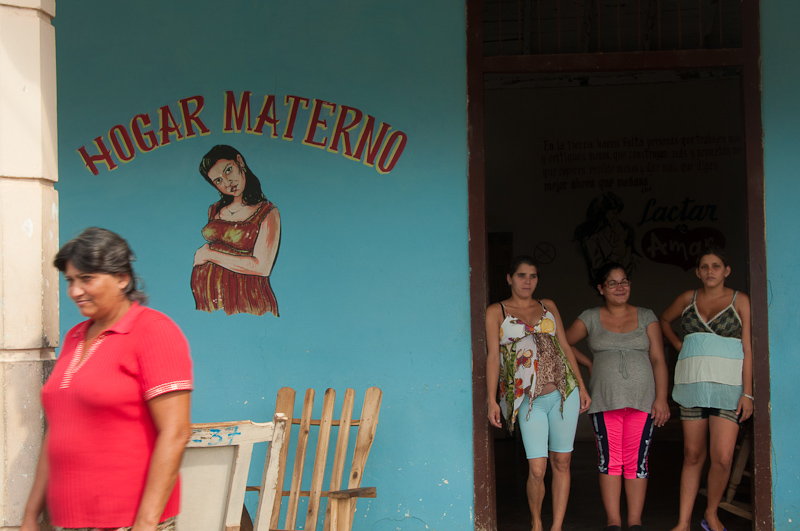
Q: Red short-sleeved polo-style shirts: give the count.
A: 1